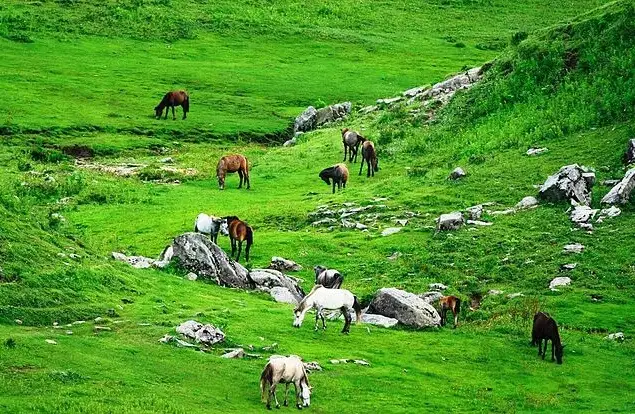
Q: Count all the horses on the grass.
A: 12